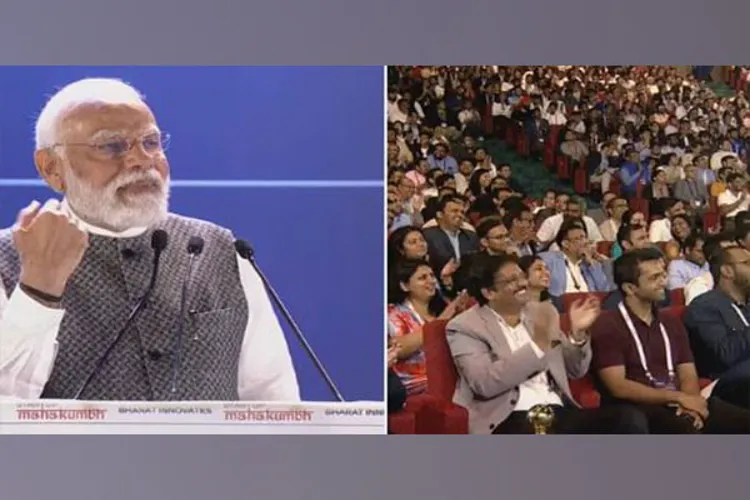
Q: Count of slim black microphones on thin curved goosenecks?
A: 3